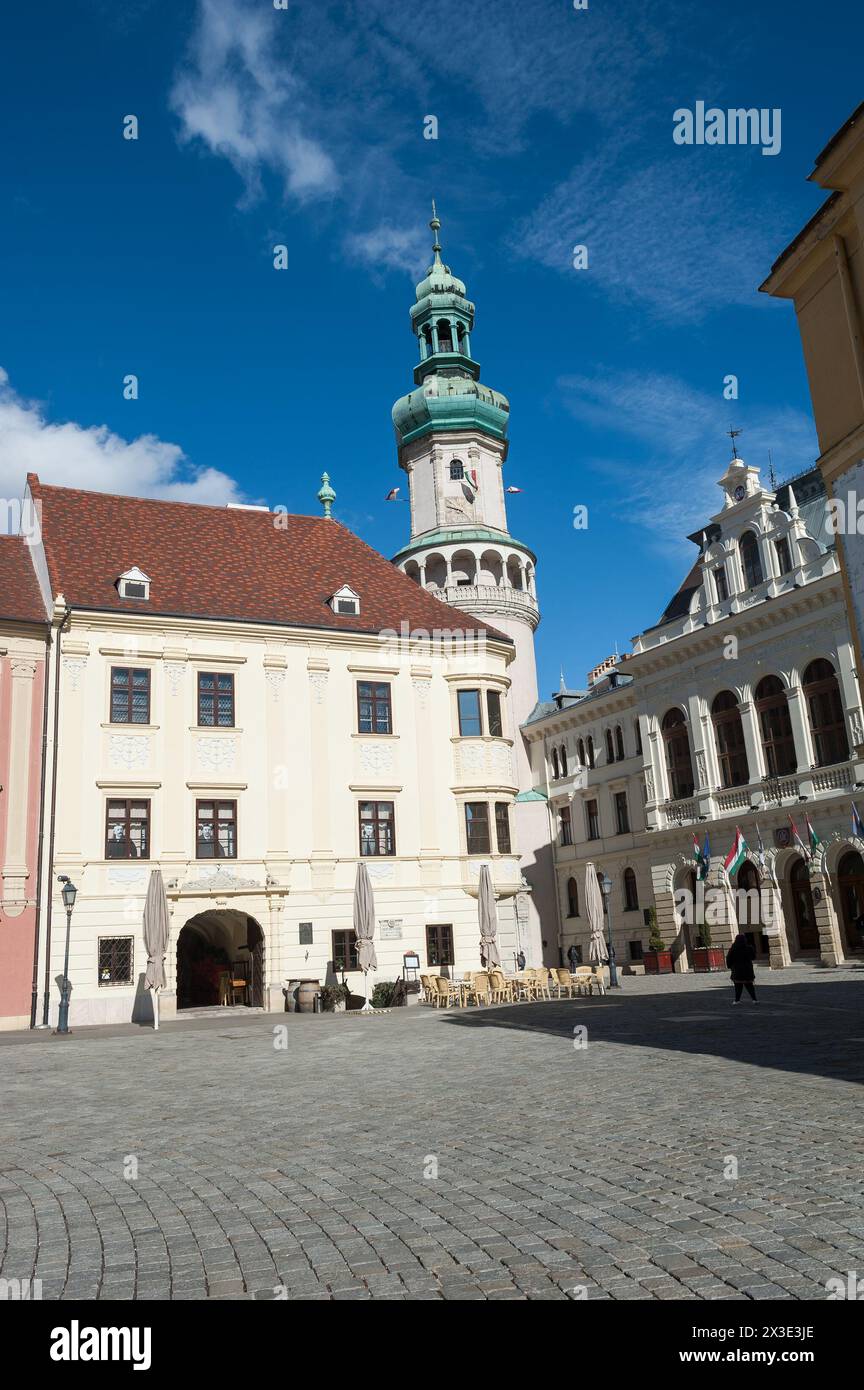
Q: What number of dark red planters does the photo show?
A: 2